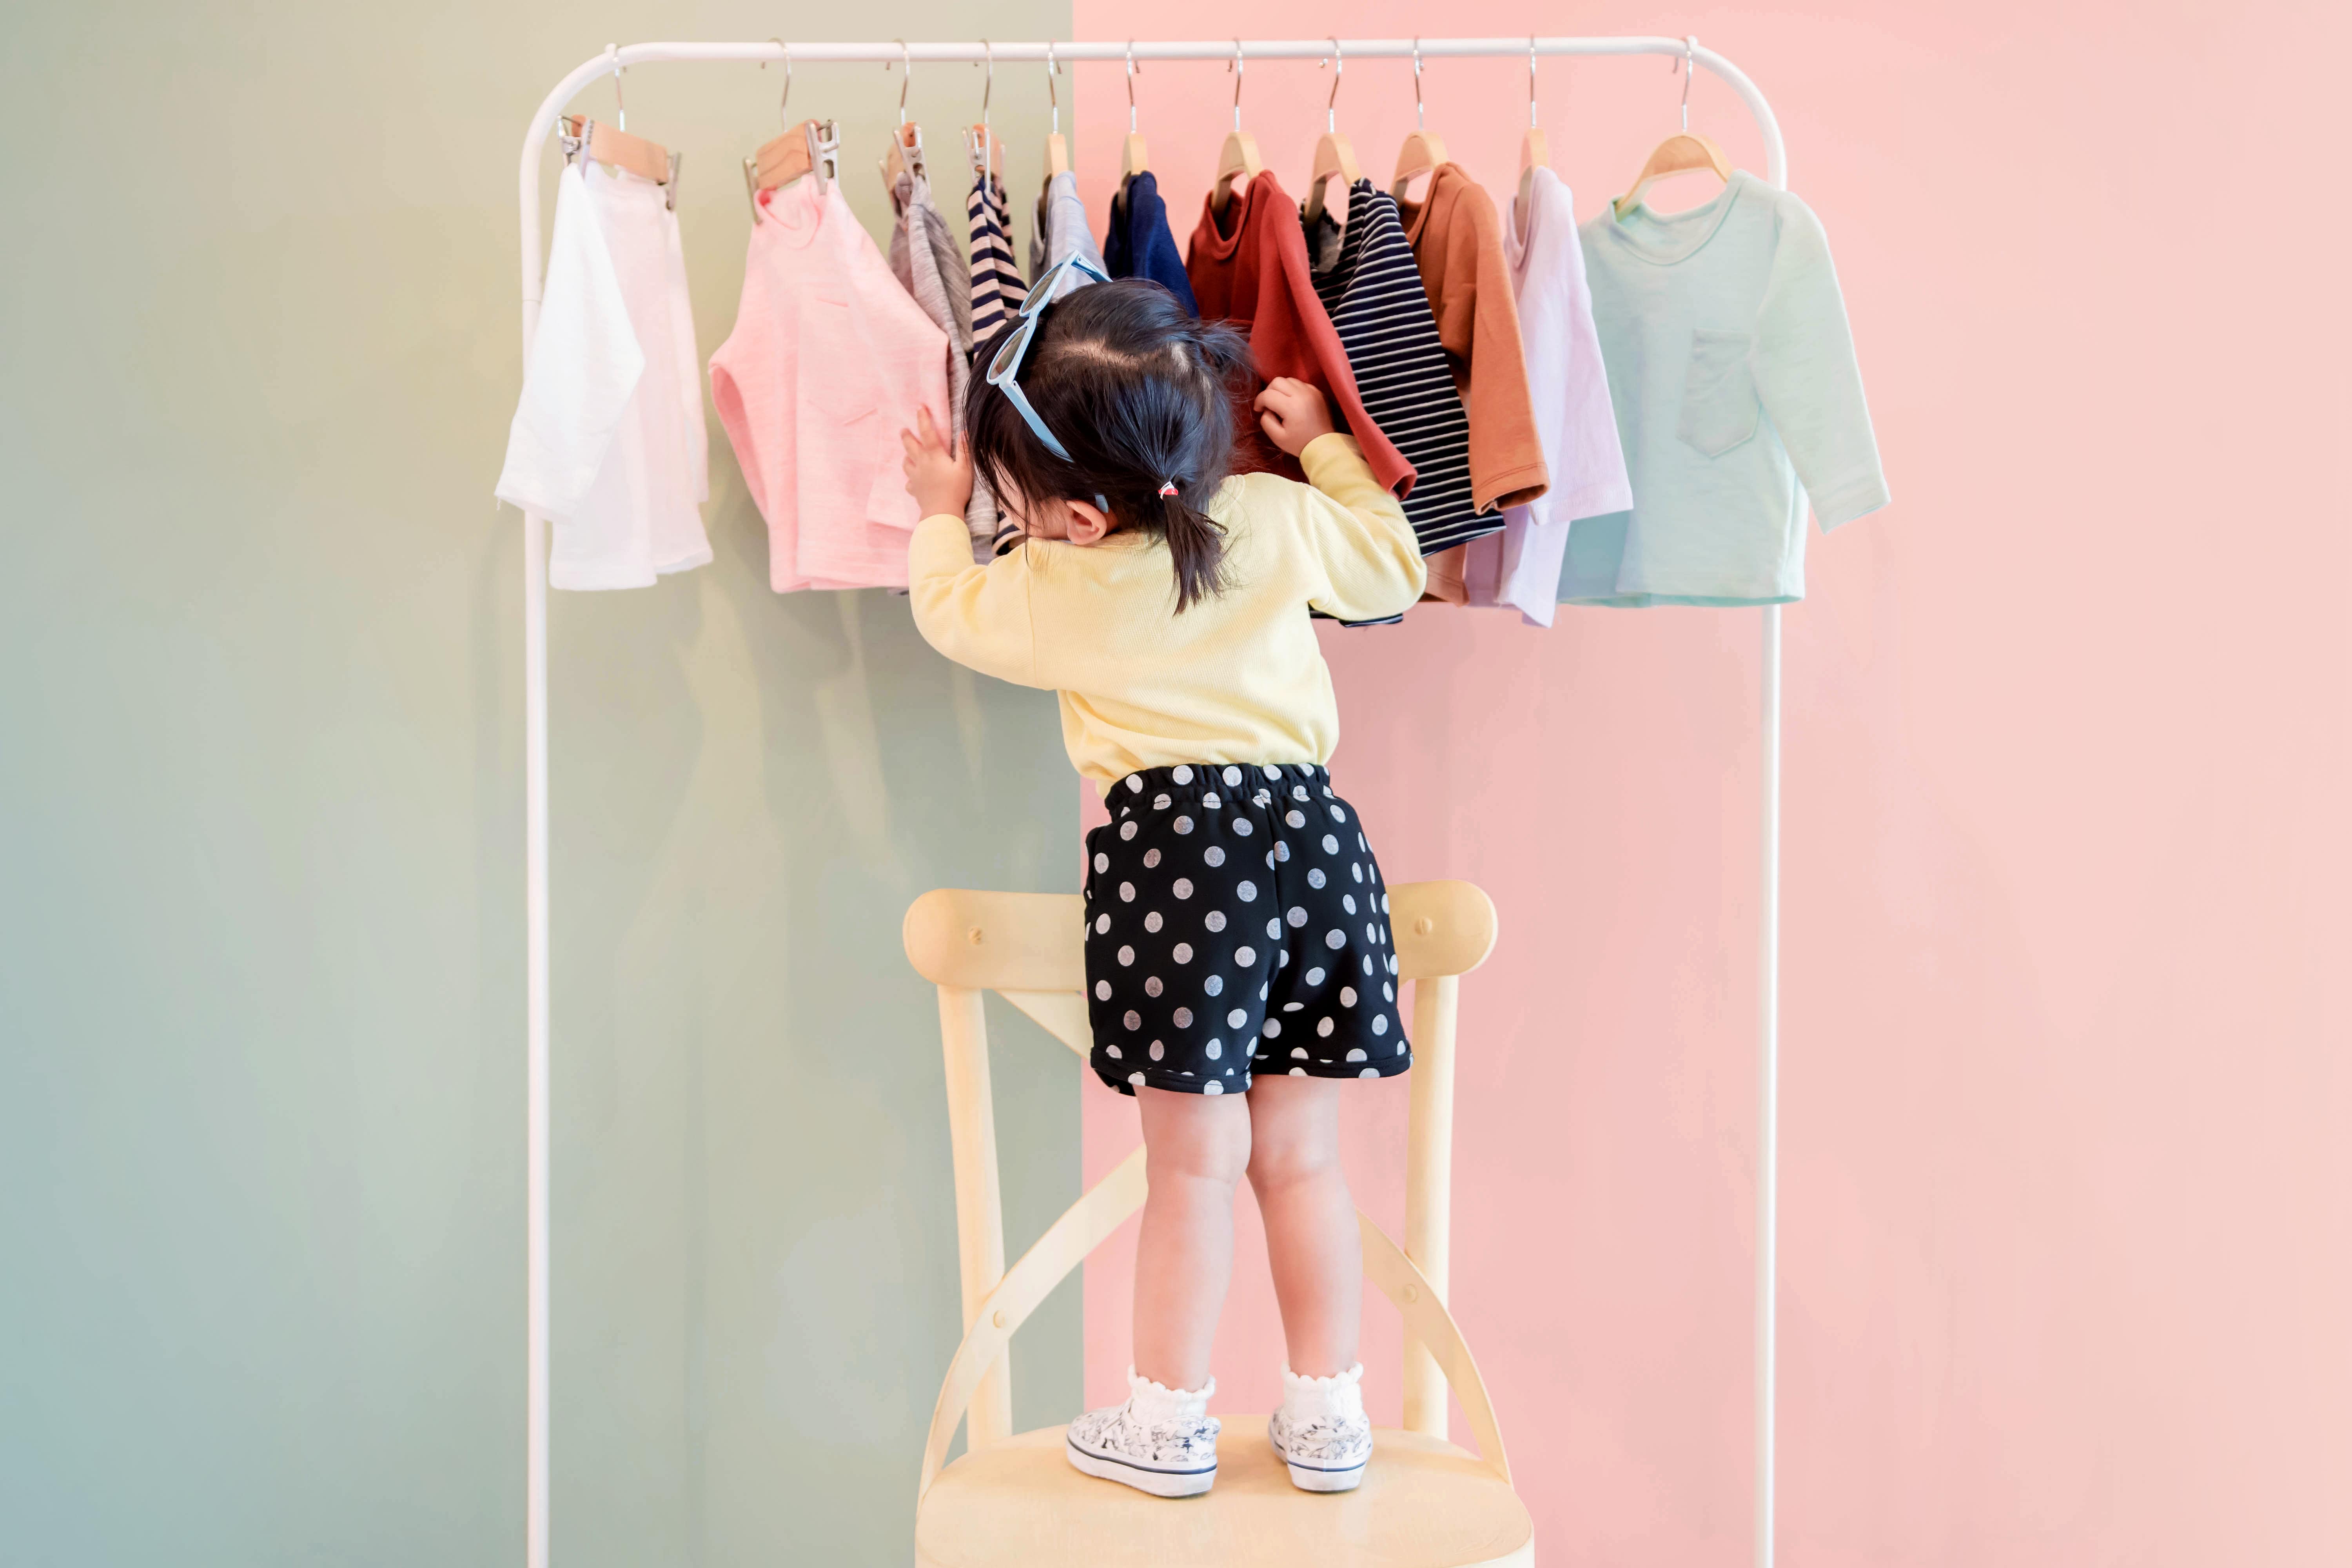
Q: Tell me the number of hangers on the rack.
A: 11